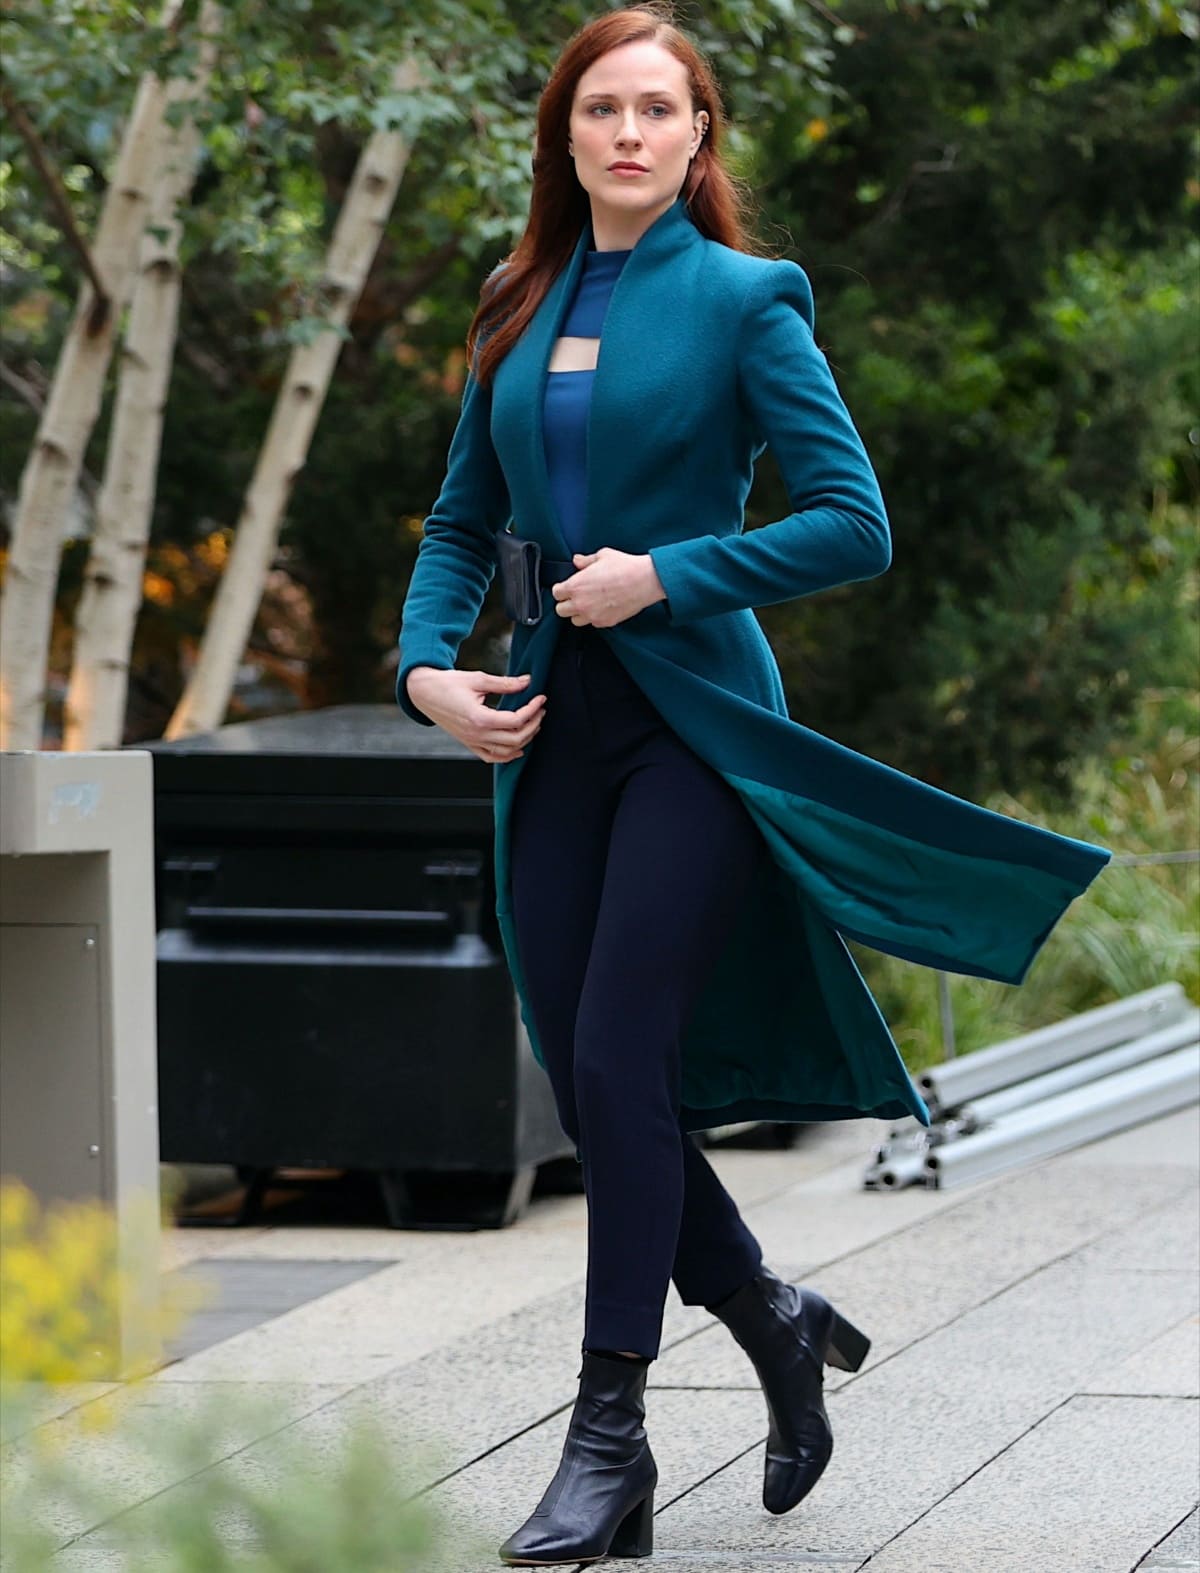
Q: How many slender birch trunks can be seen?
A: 3